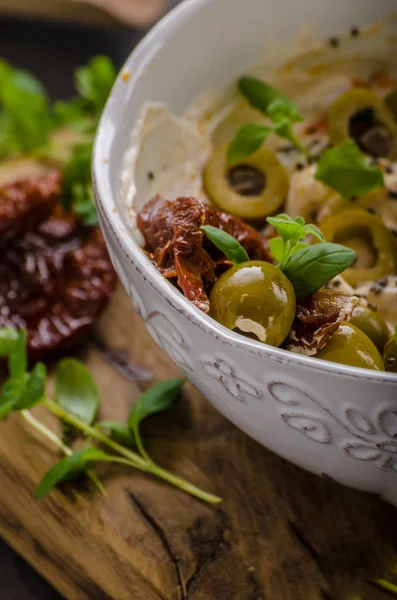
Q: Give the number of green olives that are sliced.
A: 3